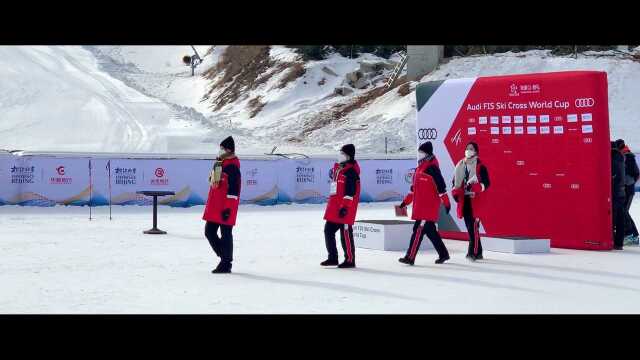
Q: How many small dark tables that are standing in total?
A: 1